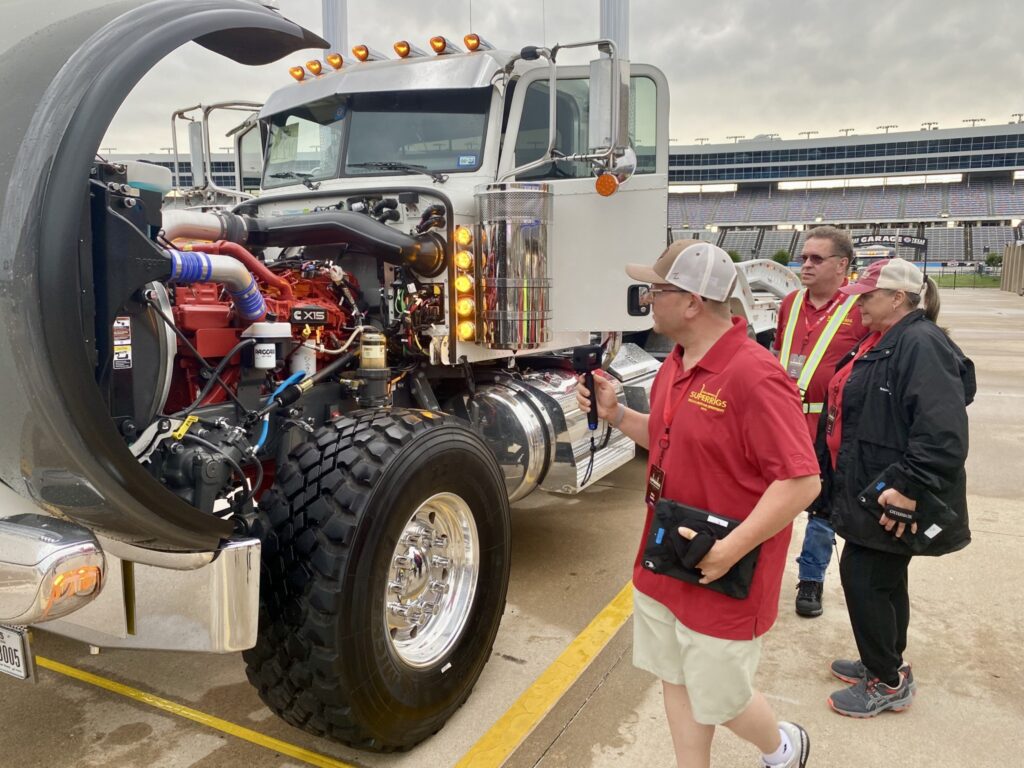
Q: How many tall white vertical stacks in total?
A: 2